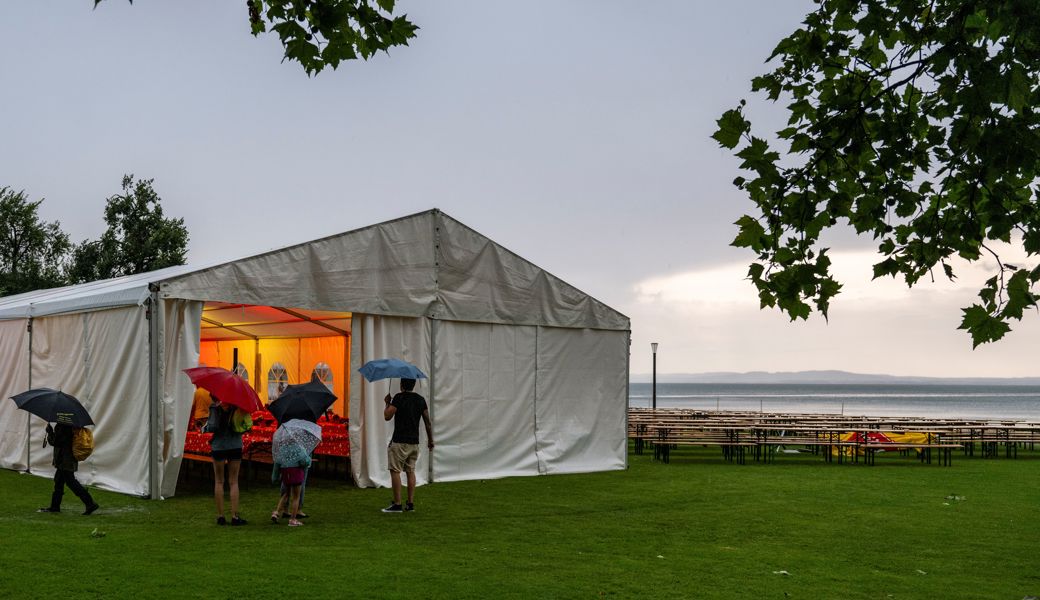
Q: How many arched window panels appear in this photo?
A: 3